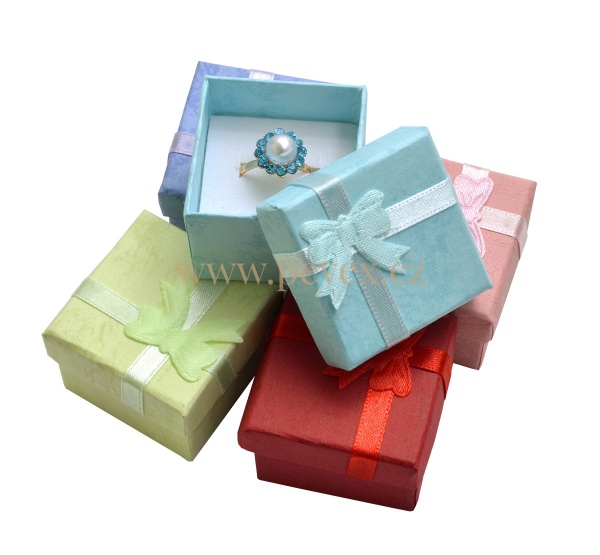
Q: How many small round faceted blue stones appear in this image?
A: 12